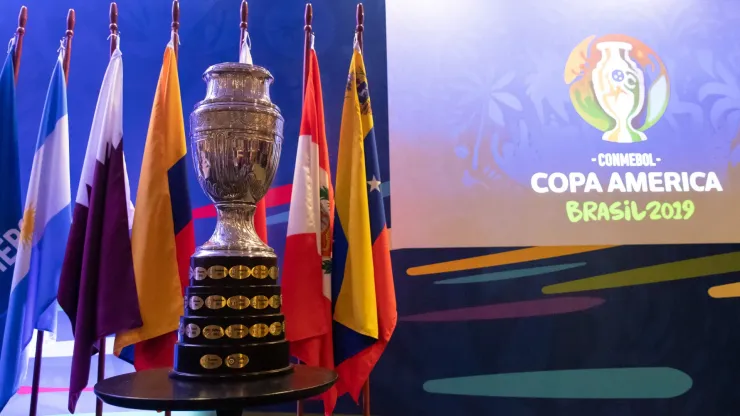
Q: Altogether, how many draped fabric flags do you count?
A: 7